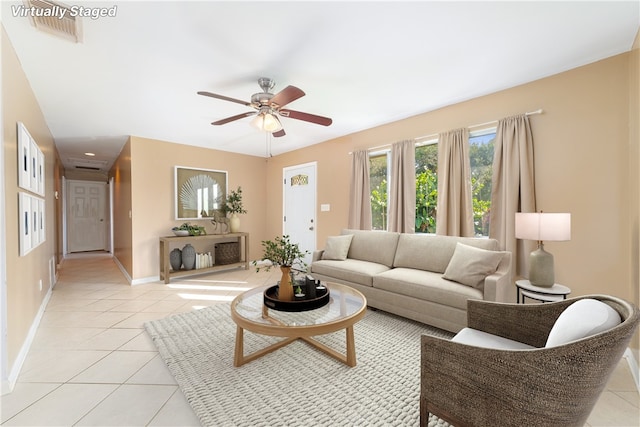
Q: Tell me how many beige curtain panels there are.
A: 4